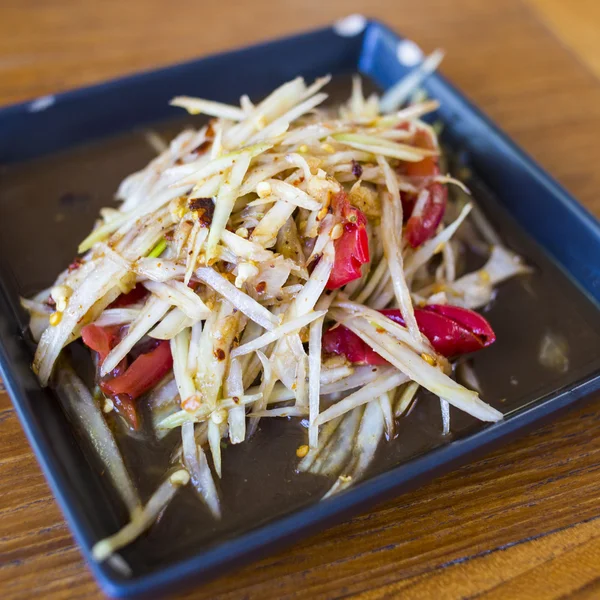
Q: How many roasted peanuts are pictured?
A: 0